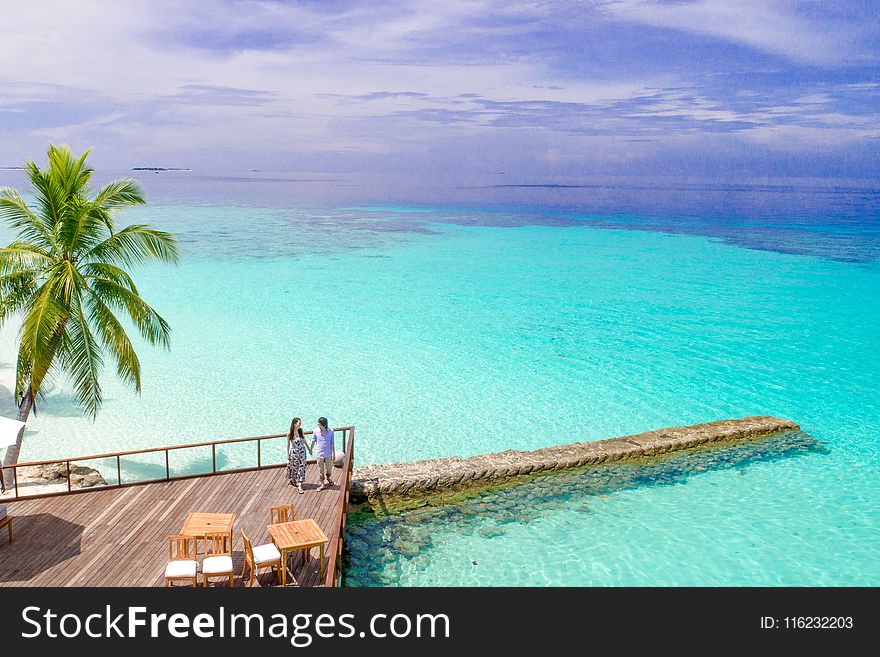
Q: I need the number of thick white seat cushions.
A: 3